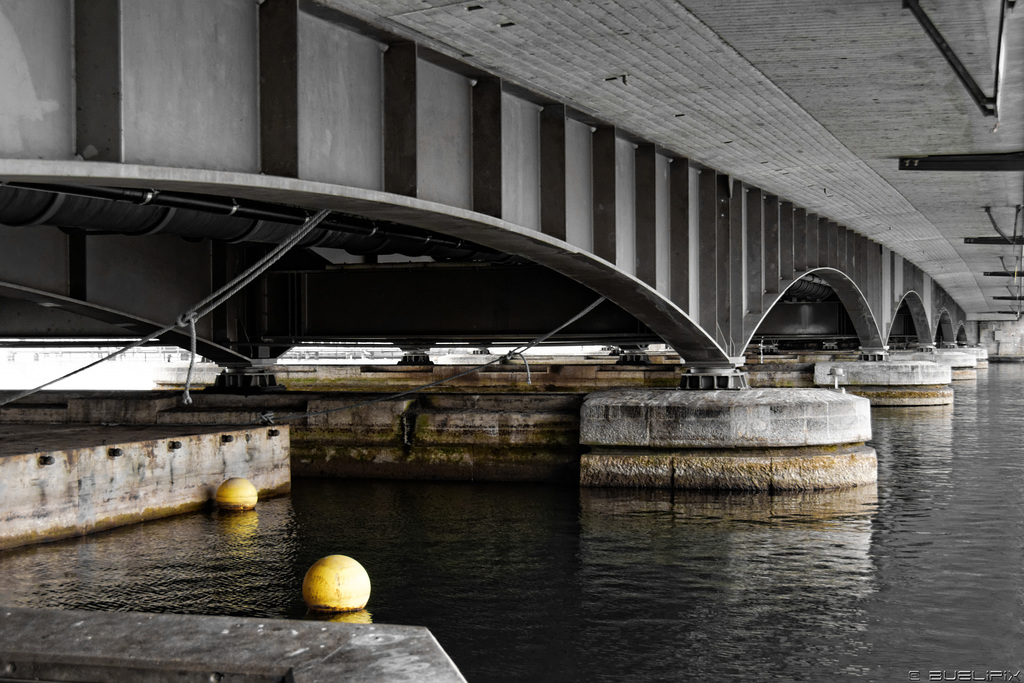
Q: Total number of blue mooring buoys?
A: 0